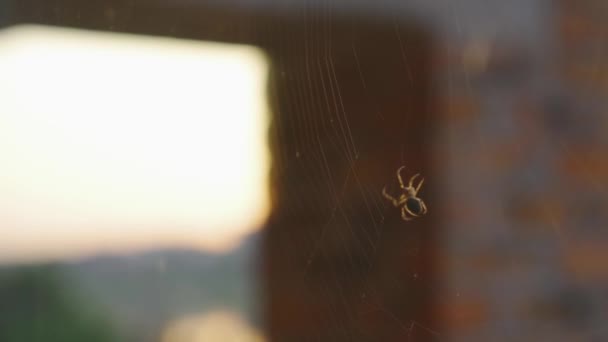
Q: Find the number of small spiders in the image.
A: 1